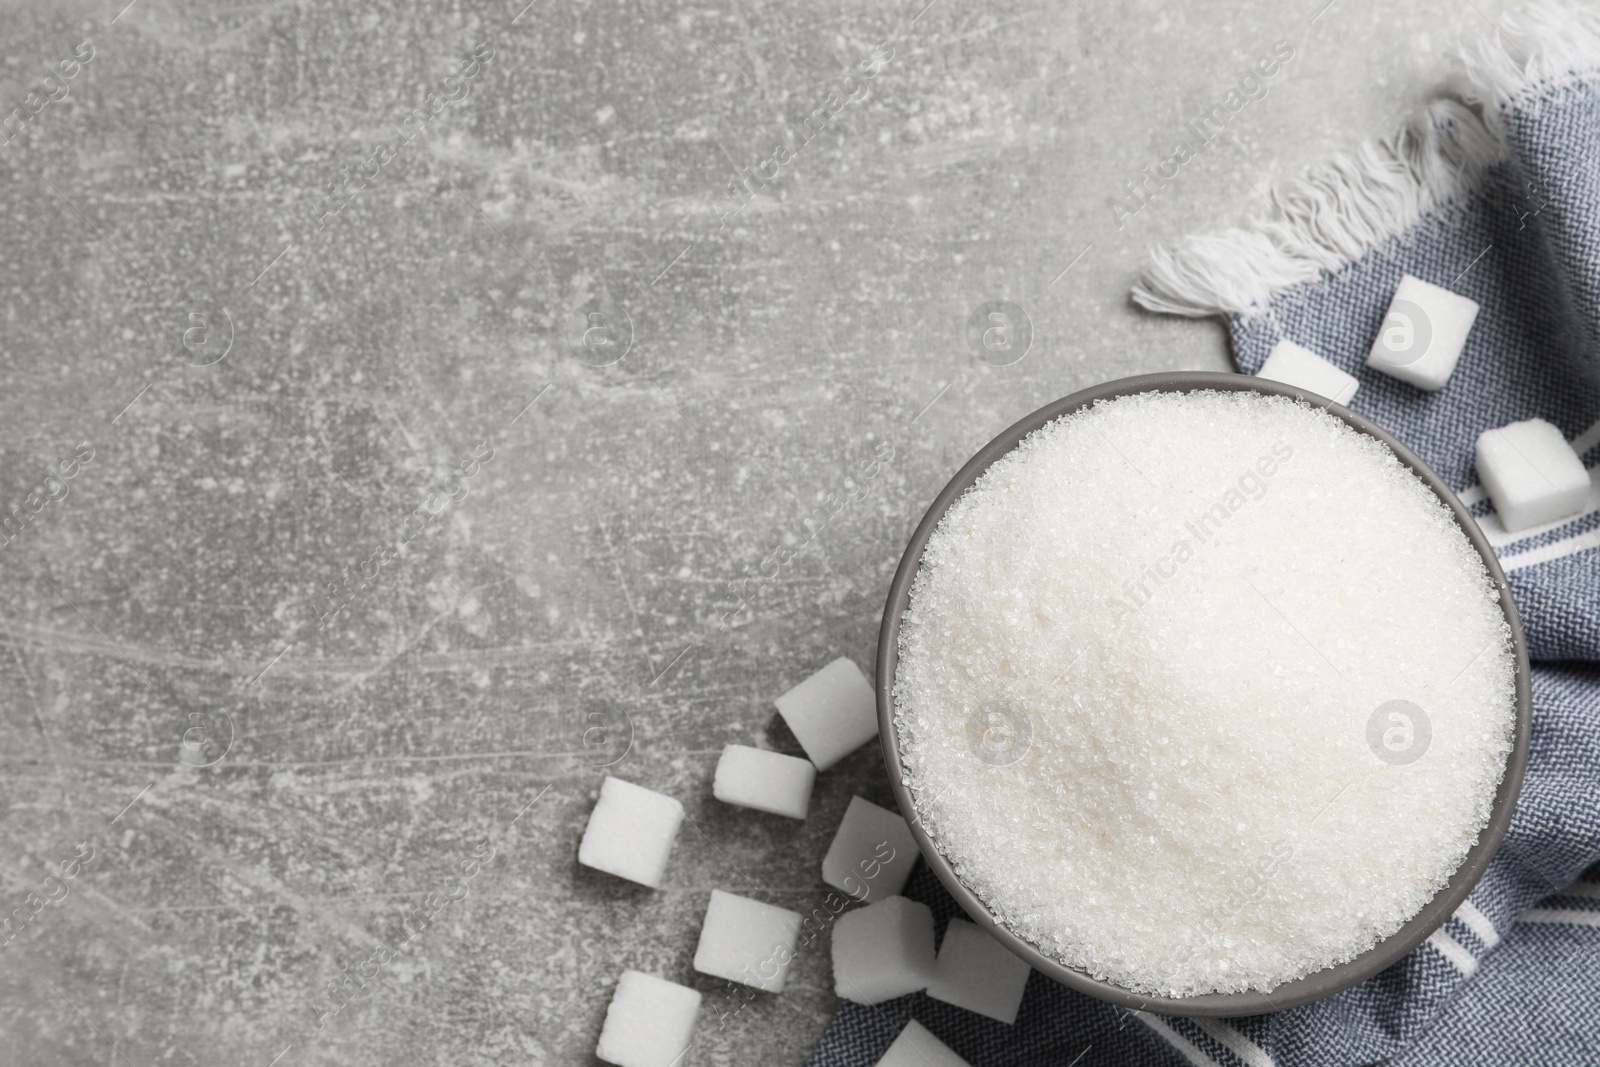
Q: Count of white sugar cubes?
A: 12